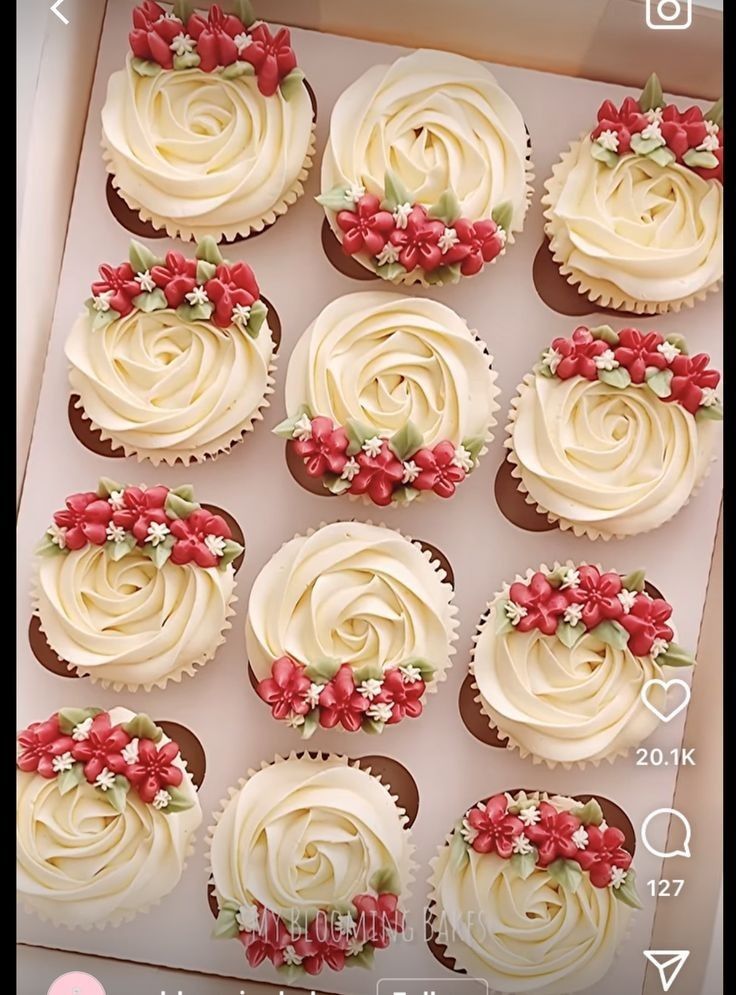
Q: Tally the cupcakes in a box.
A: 12